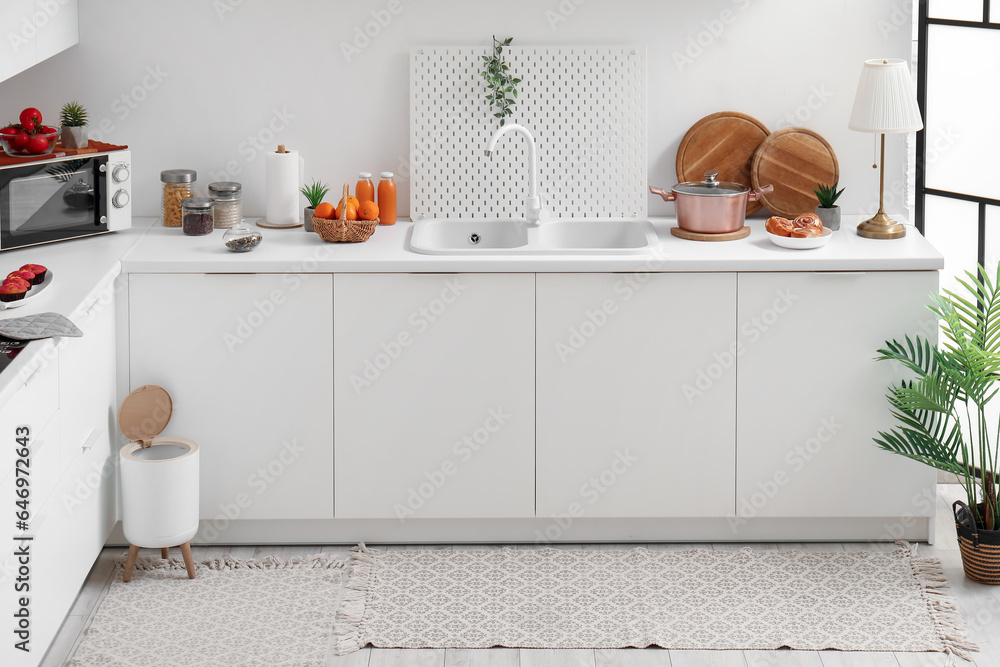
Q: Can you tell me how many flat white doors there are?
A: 4